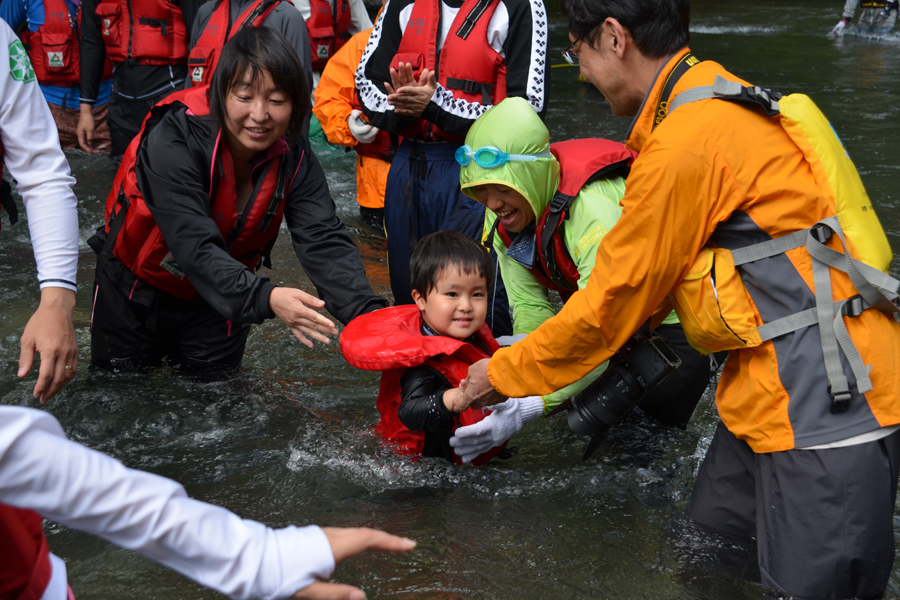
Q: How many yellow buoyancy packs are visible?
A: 1